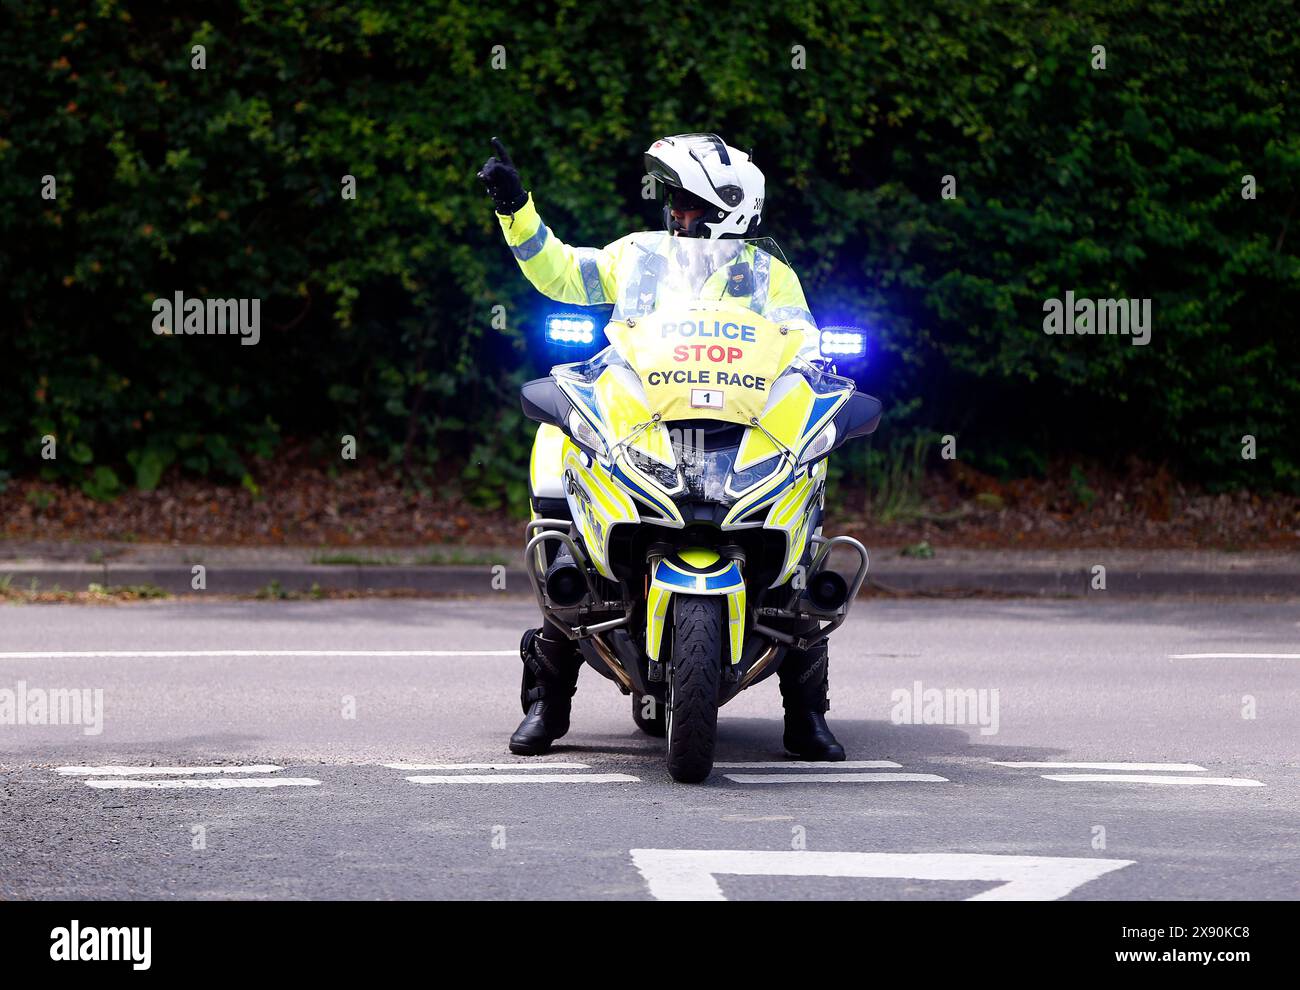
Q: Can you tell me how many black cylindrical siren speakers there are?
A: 2